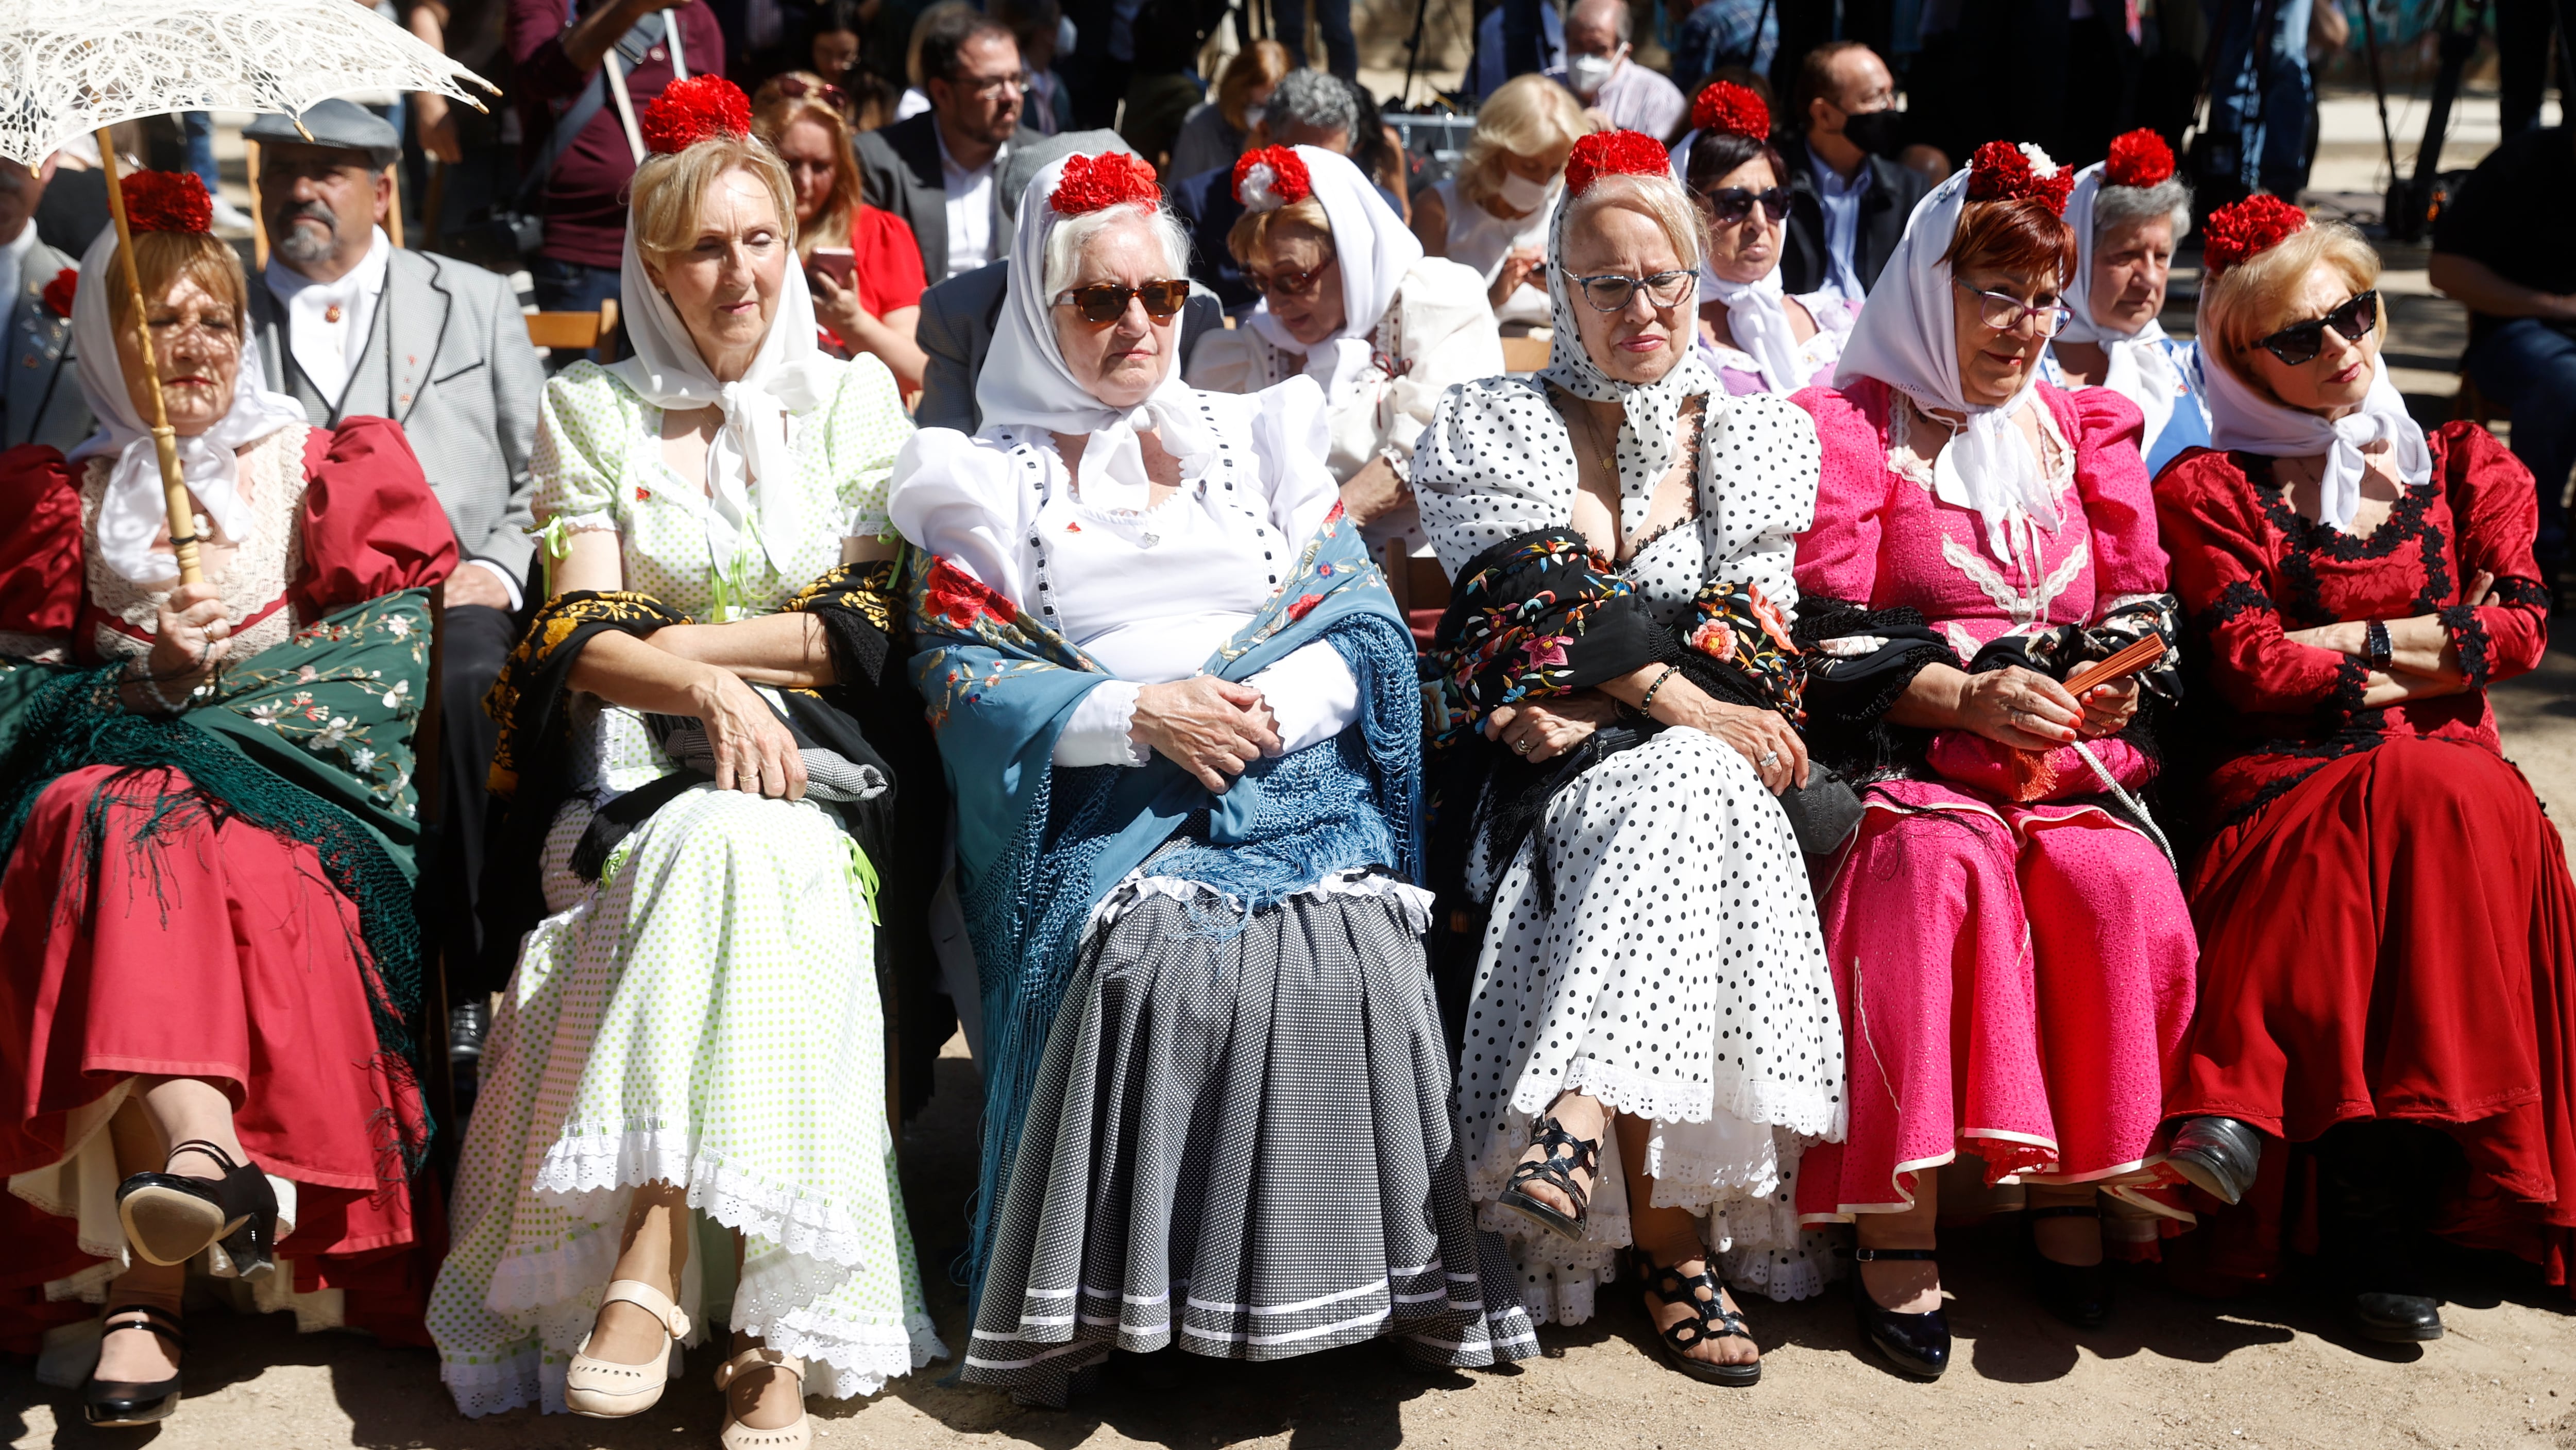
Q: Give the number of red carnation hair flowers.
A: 9